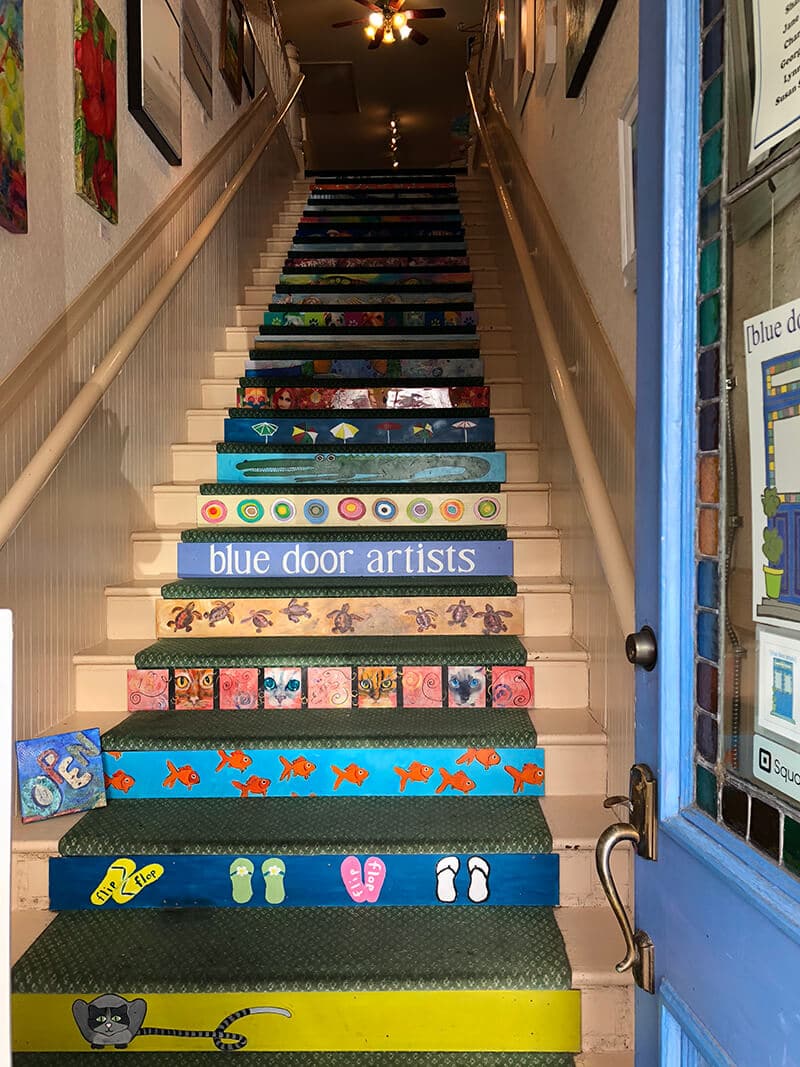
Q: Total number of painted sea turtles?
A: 8